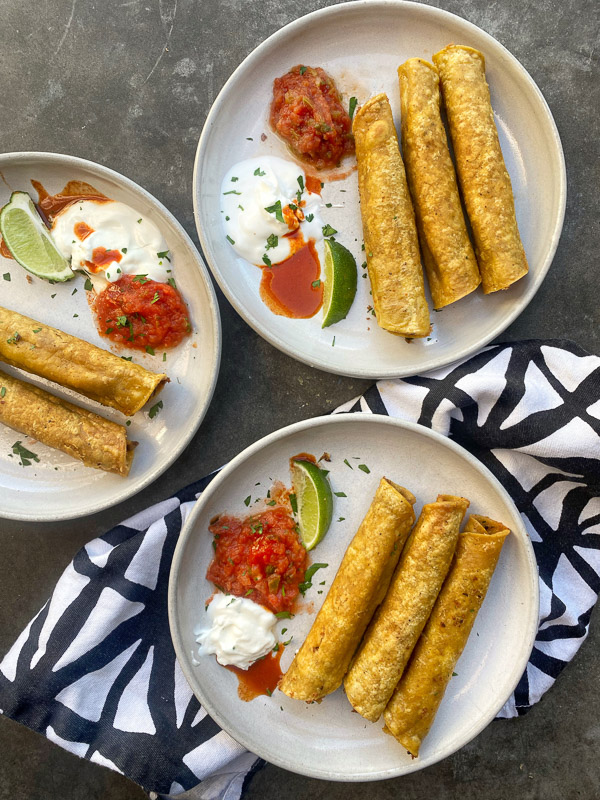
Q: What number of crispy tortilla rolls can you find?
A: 8